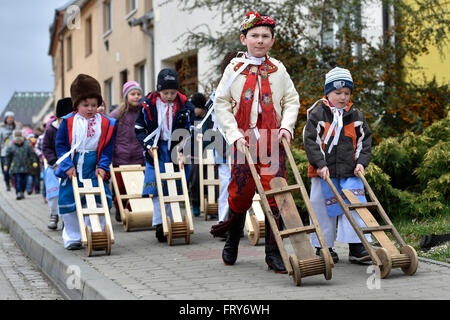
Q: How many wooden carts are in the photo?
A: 7